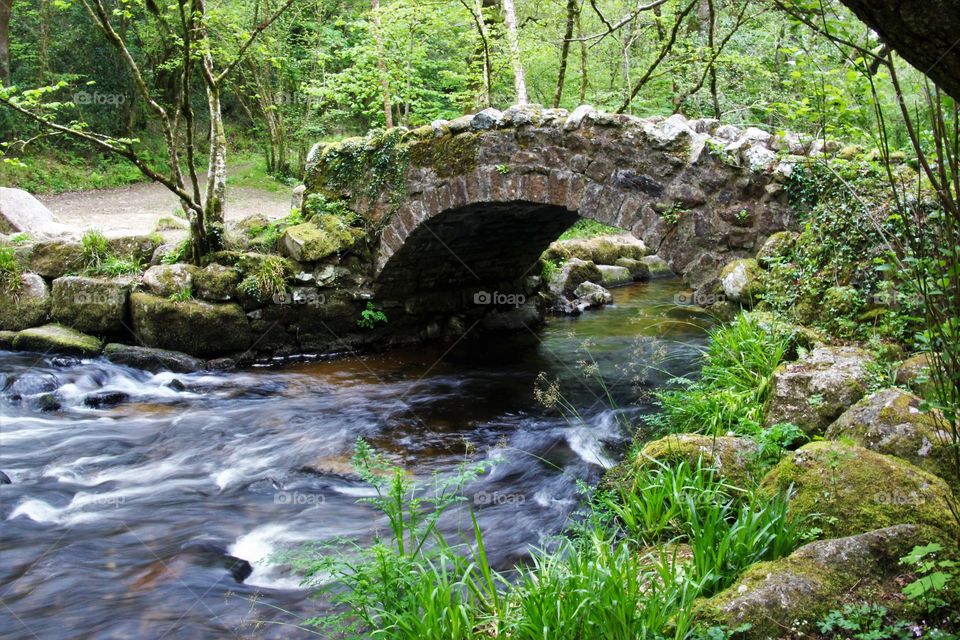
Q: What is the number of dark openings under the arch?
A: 1